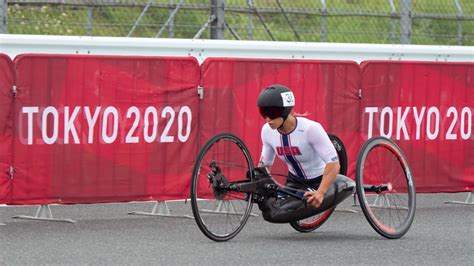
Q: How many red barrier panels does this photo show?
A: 4